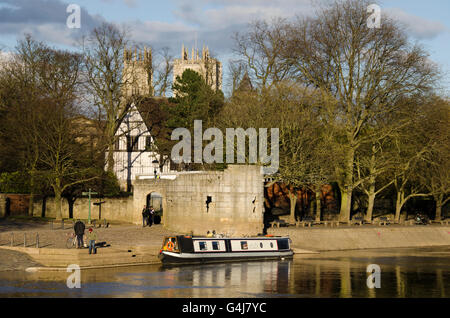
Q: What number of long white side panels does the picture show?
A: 2